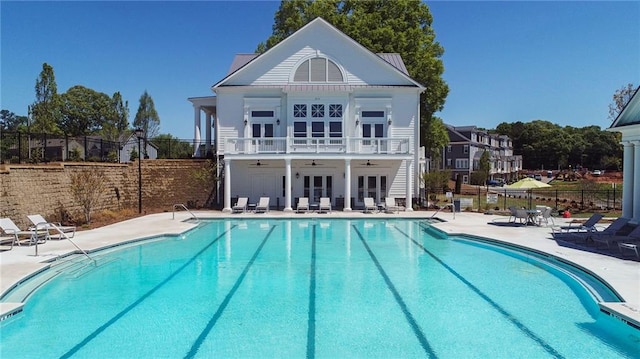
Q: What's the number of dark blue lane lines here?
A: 5